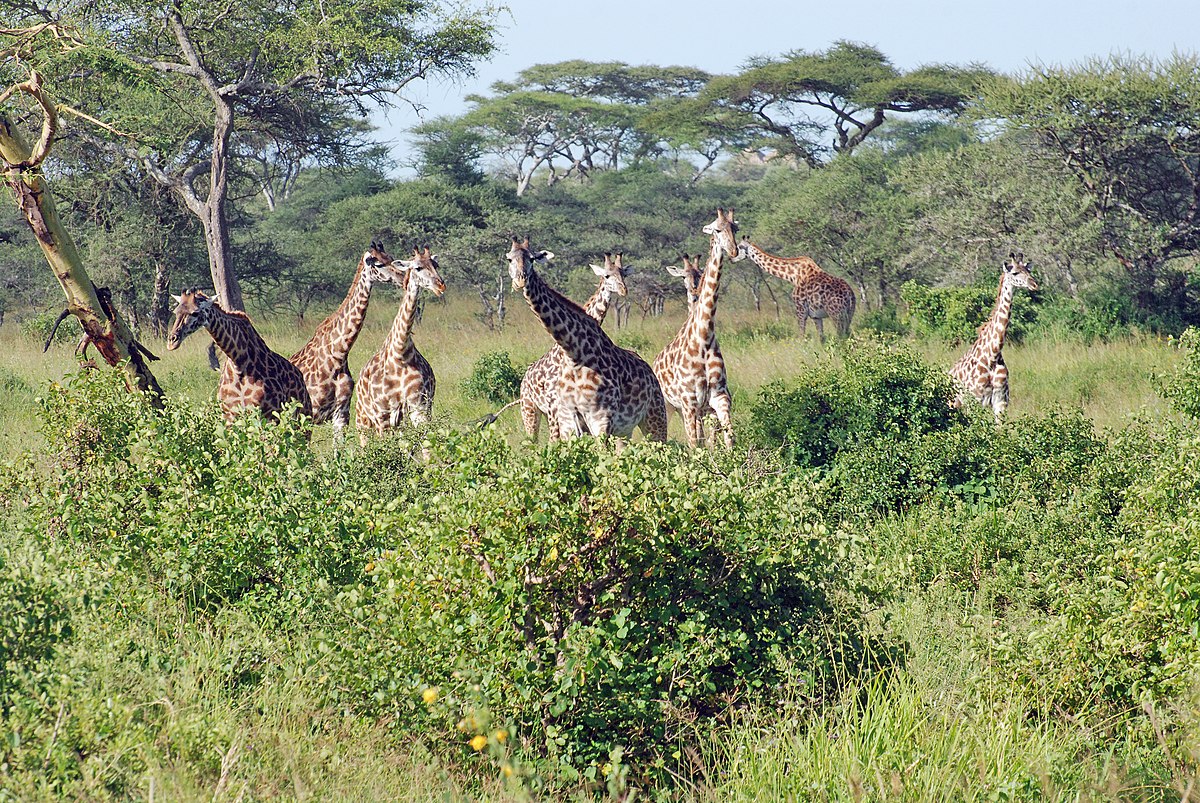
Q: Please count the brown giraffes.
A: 9